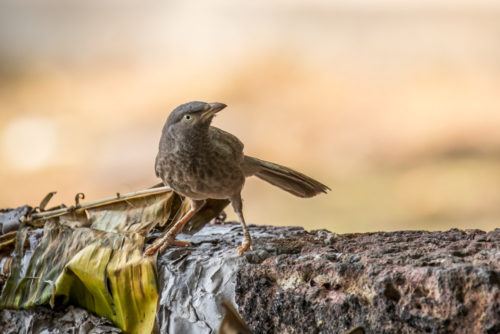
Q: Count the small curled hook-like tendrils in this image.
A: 1